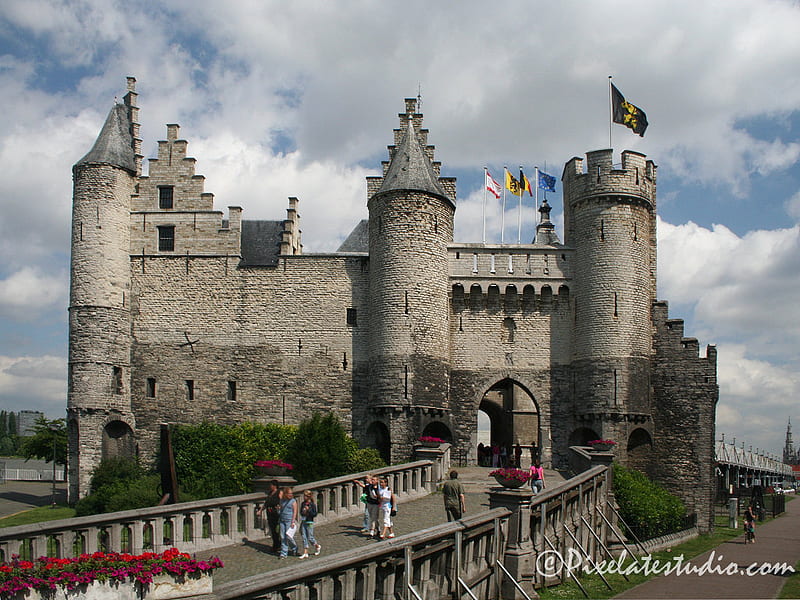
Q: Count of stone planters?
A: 5